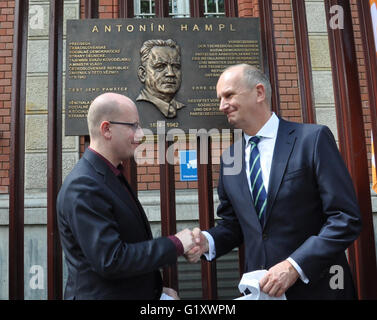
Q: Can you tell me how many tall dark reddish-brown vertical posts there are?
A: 11